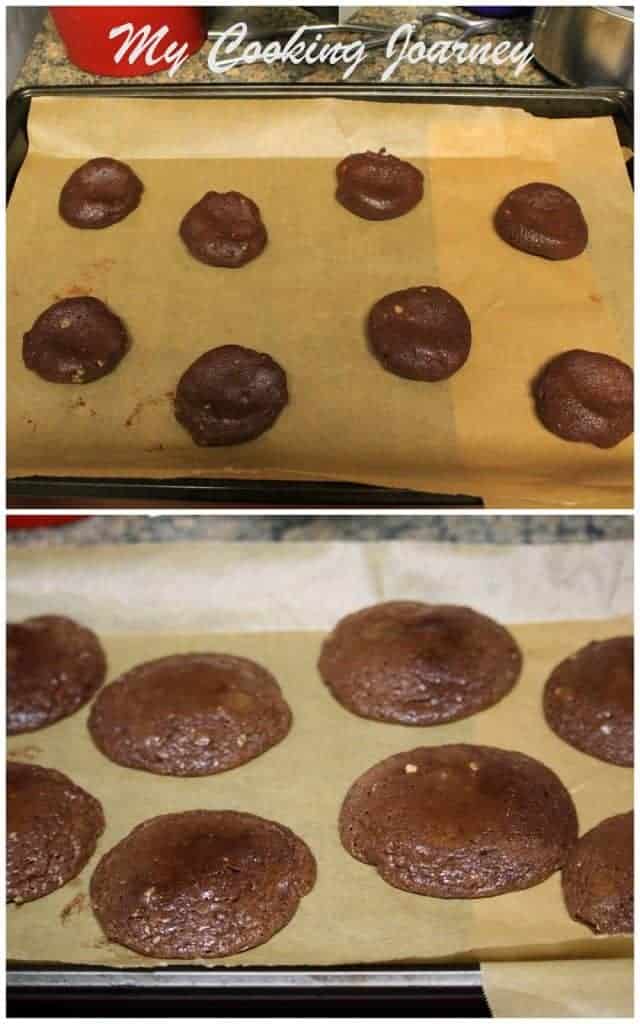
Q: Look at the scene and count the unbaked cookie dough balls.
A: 8